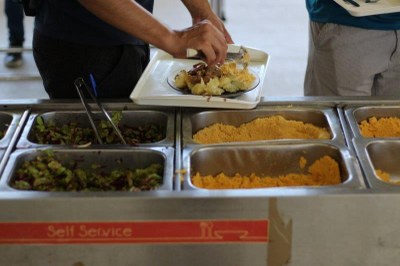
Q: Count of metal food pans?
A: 7